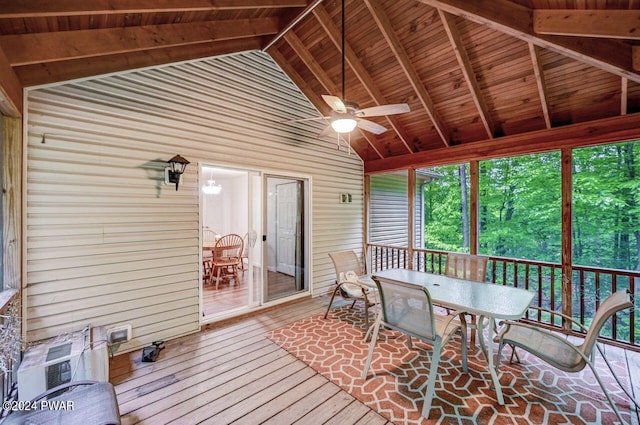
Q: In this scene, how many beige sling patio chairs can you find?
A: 4